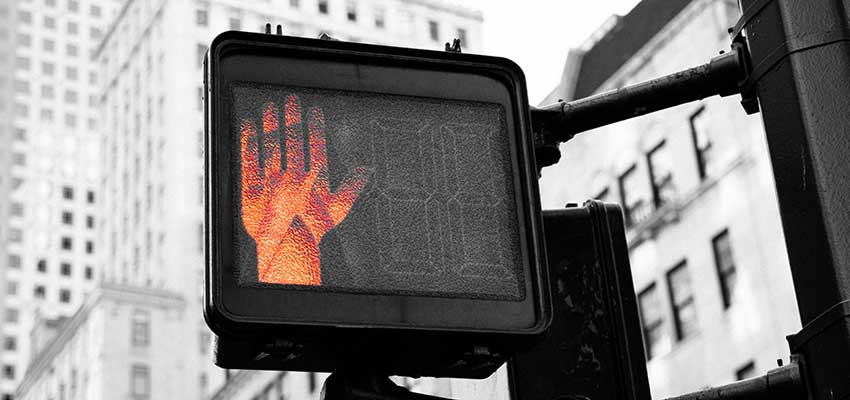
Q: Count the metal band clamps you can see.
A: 3